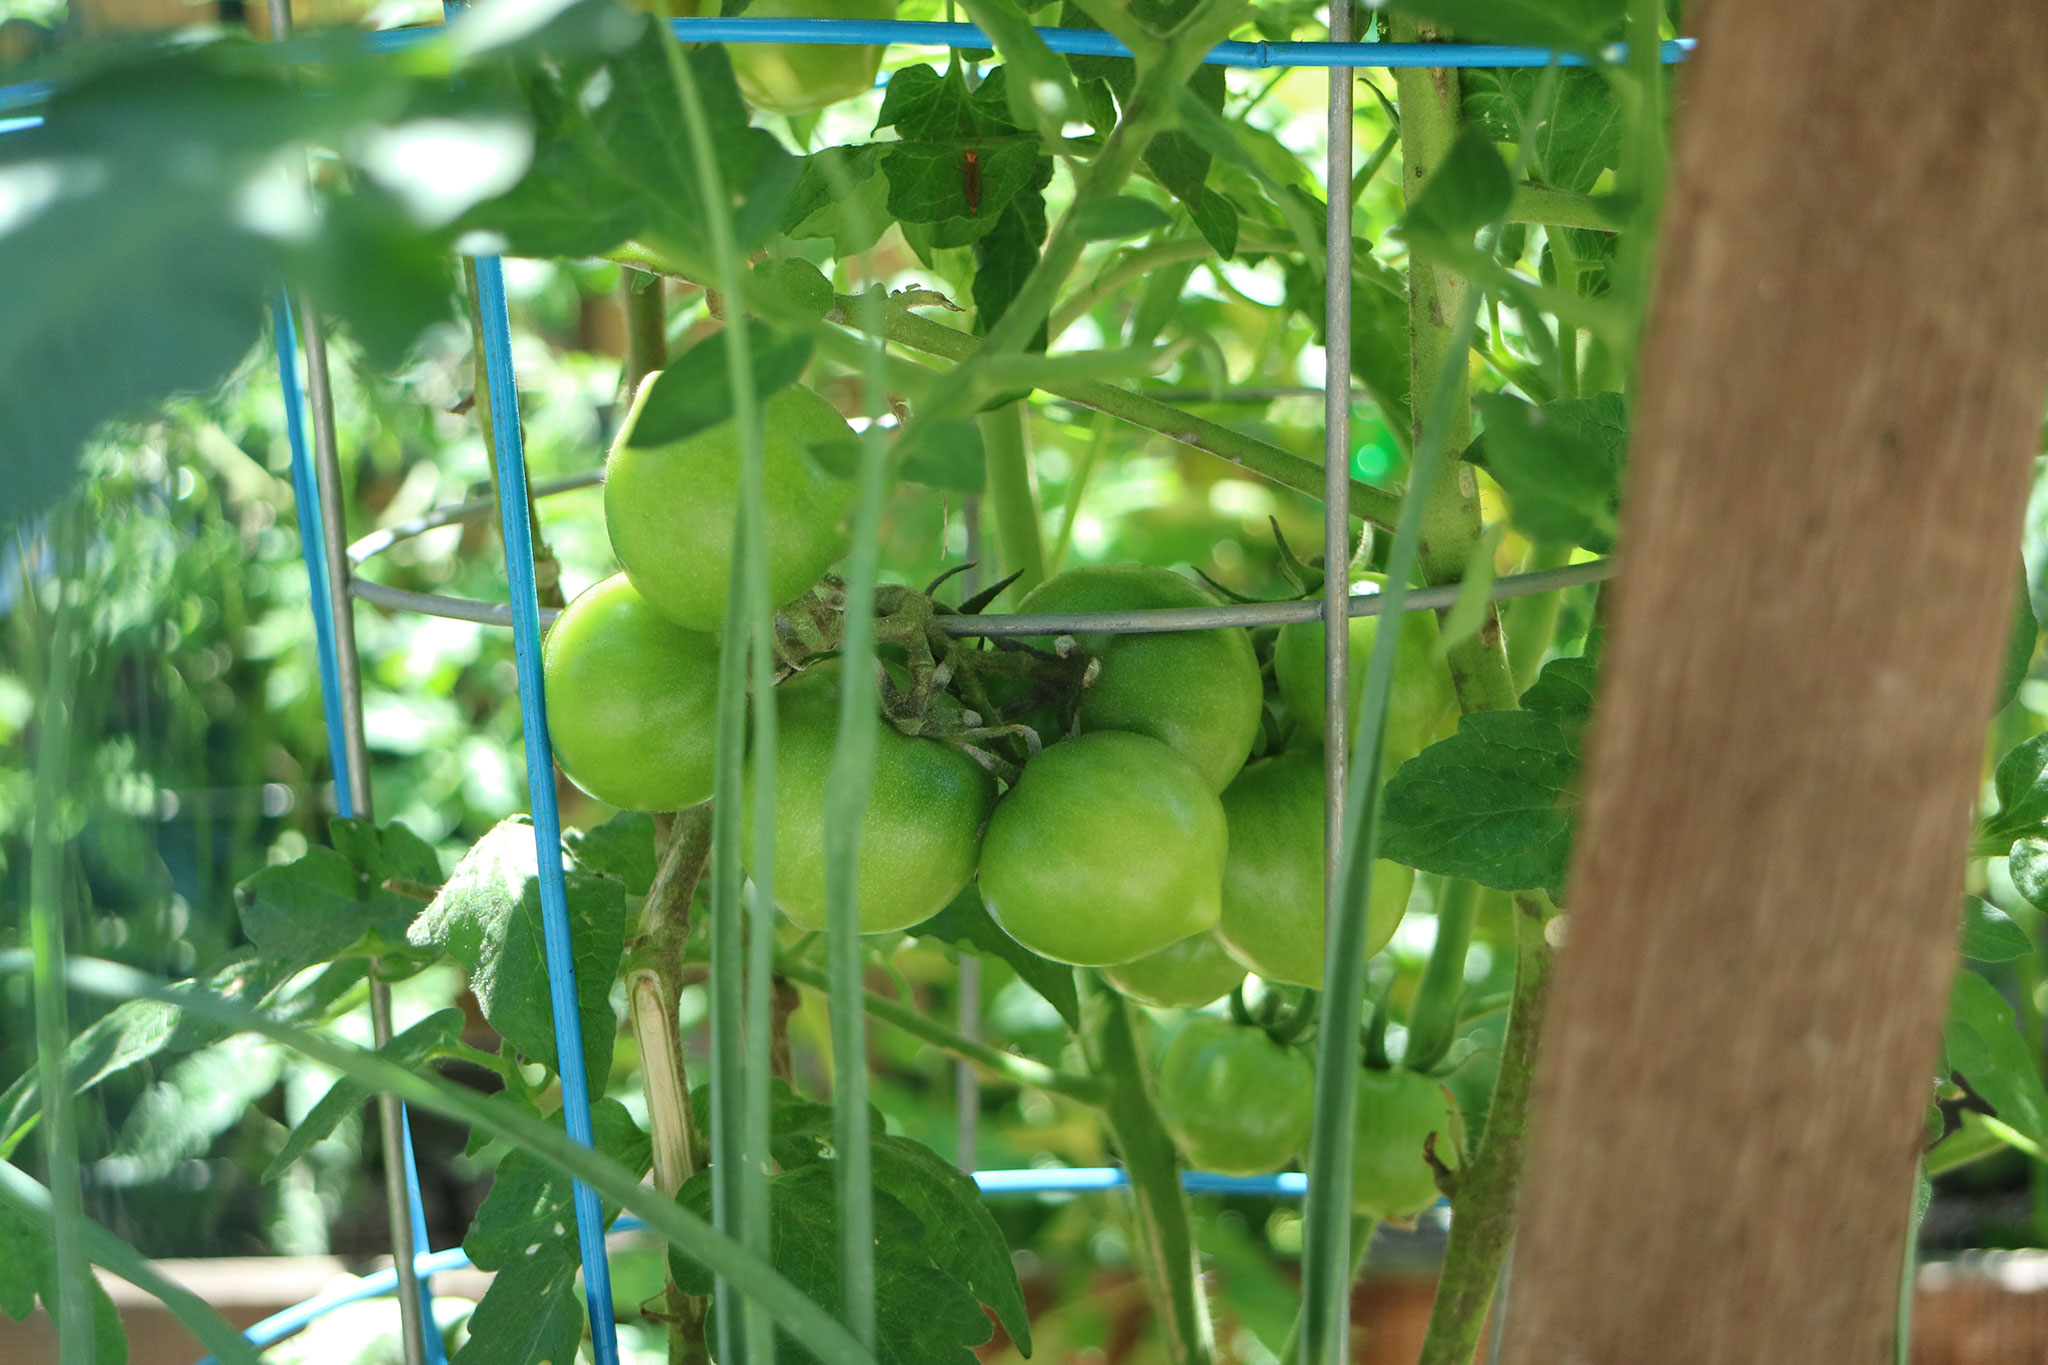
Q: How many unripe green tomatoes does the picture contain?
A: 11